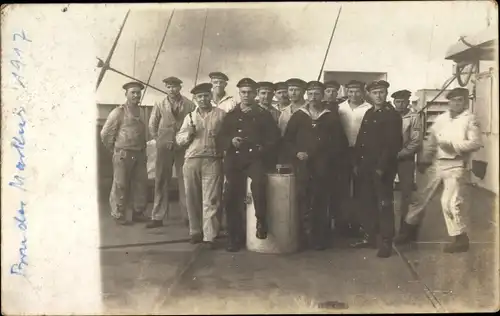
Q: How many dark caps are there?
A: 14